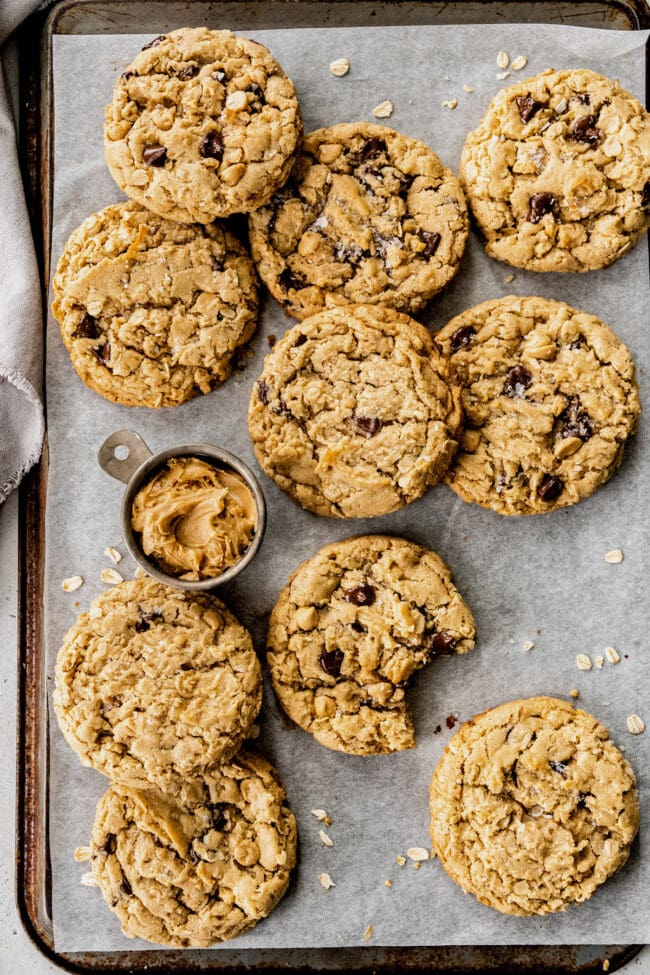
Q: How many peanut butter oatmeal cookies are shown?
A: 10